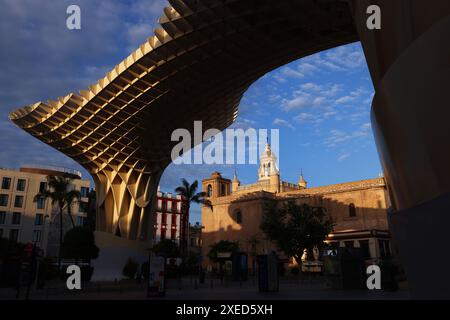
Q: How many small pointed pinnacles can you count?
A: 2